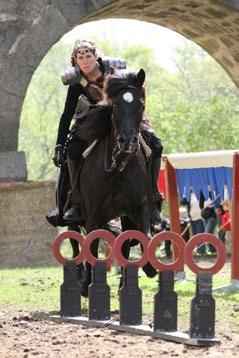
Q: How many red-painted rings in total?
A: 5